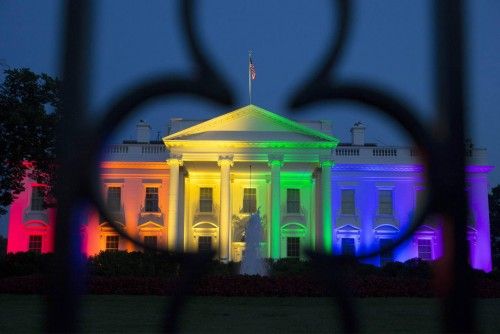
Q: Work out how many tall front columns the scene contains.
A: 4